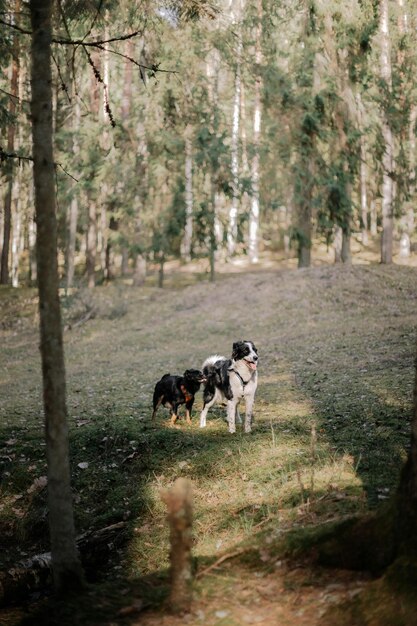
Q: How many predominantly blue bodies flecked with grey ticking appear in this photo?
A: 0